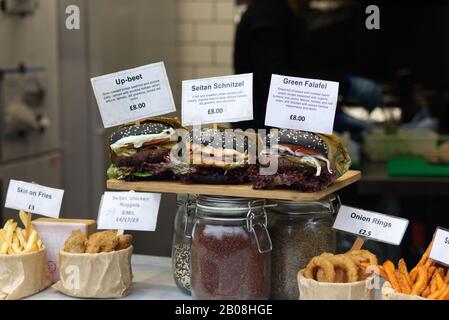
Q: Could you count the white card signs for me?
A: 7